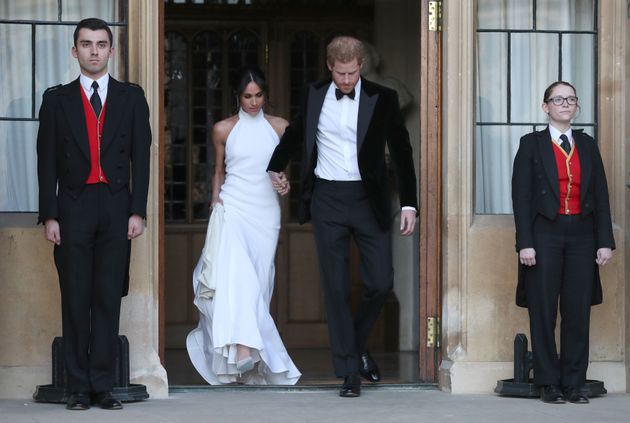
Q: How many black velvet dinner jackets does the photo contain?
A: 1